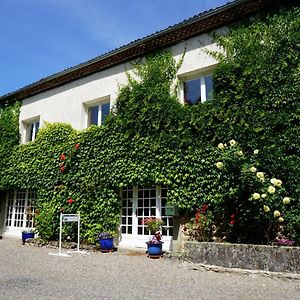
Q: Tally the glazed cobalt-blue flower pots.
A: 3